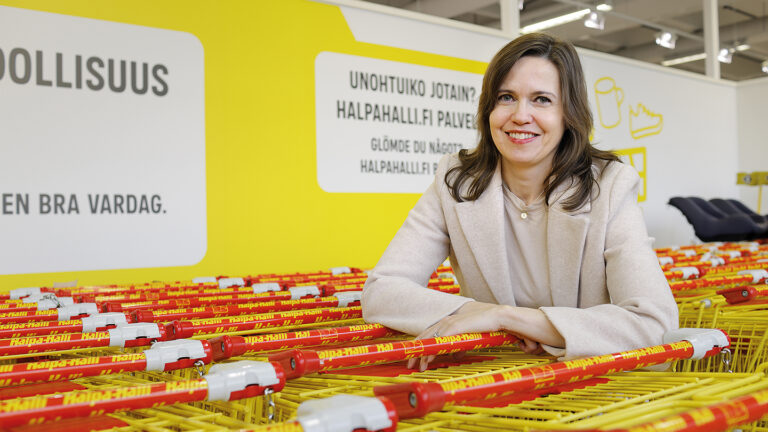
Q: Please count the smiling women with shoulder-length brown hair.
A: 1